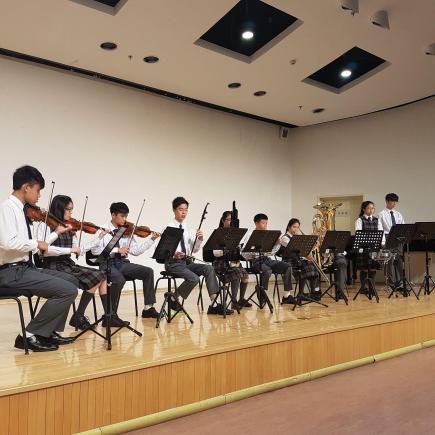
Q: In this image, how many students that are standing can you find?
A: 2